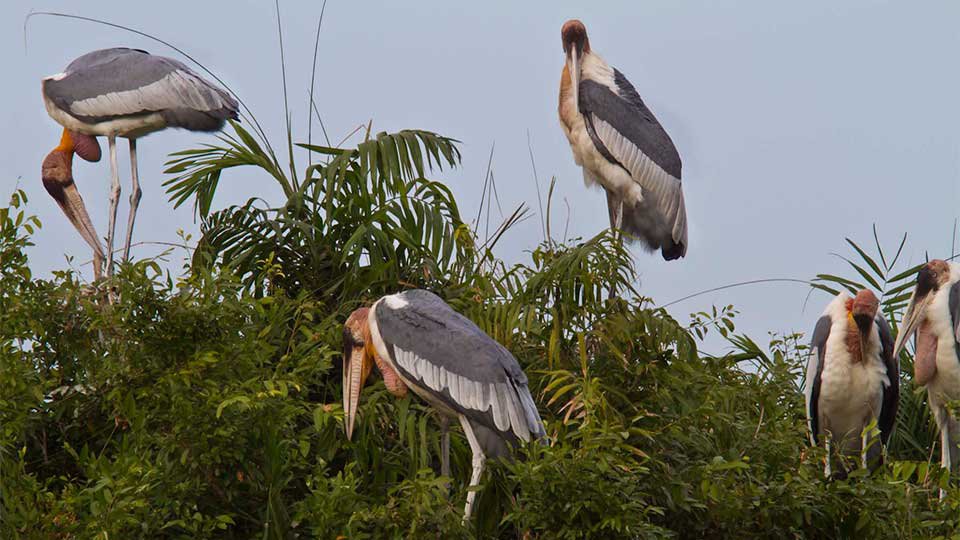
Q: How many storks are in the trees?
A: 5